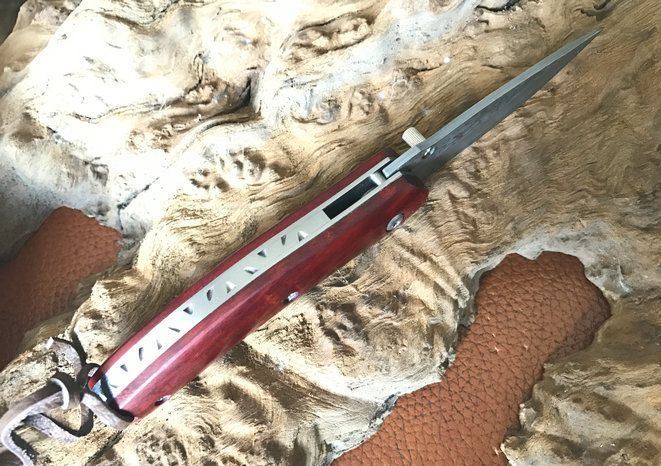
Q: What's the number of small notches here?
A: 12